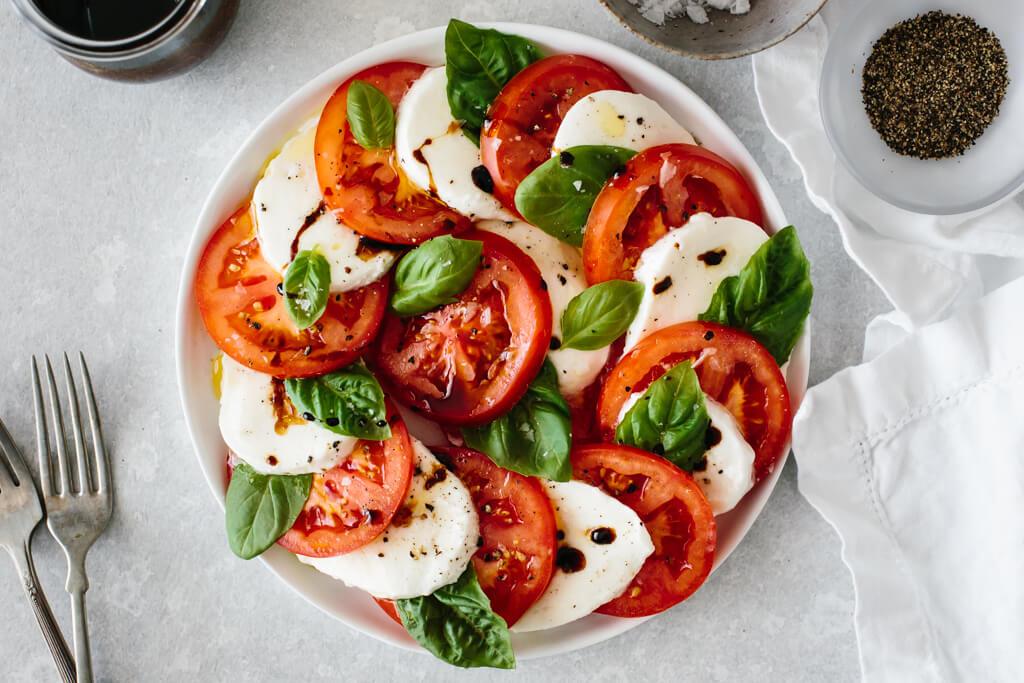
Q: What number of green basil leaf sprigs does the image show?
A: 12